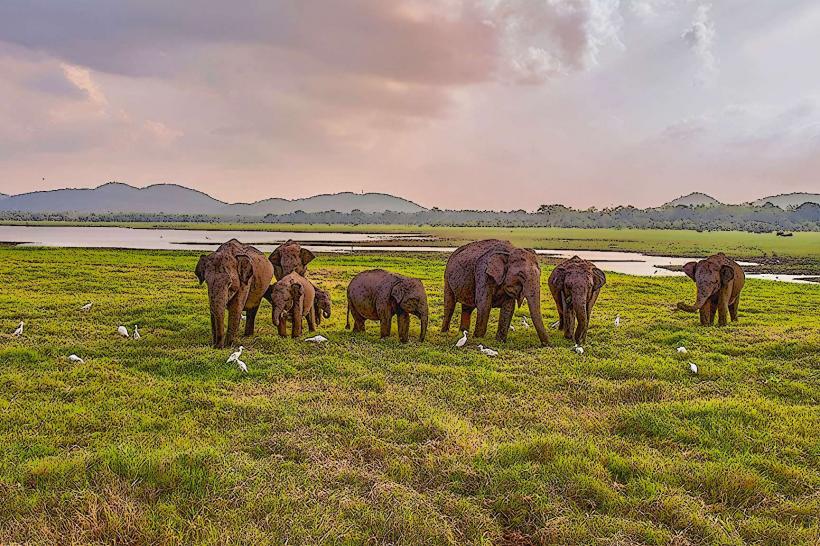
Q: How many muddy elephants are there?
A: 8